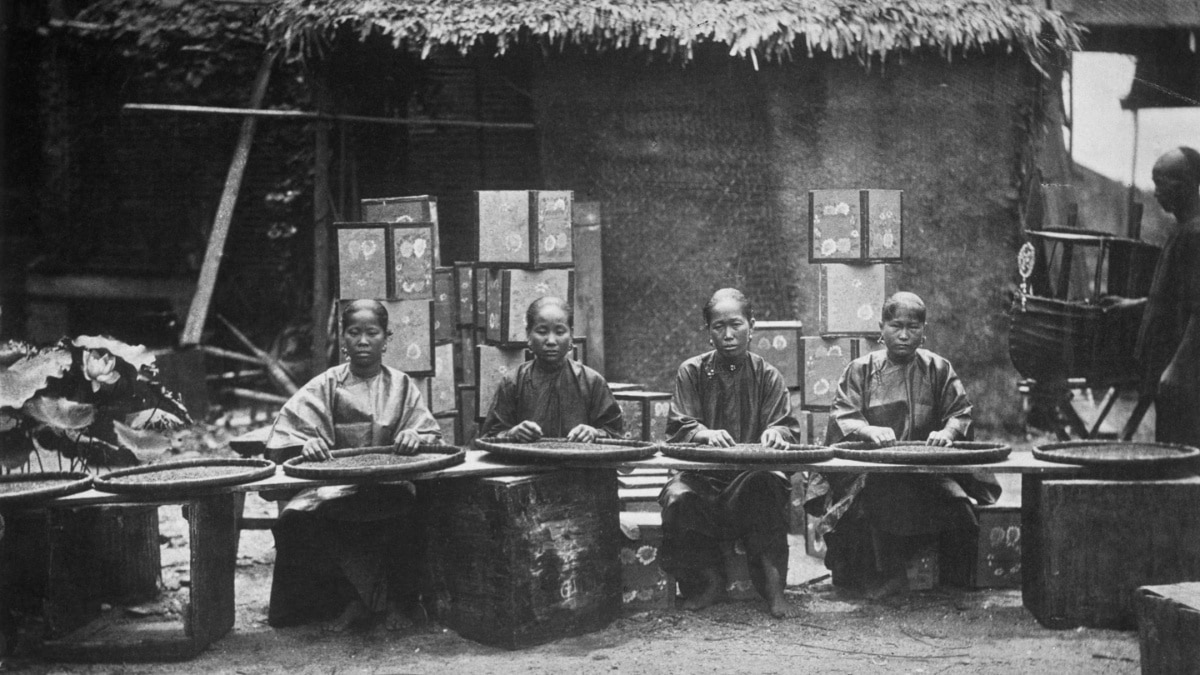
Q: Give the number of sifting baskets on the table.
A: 7